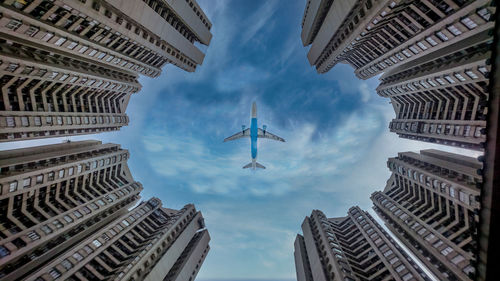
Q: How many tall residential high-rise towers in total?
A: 8